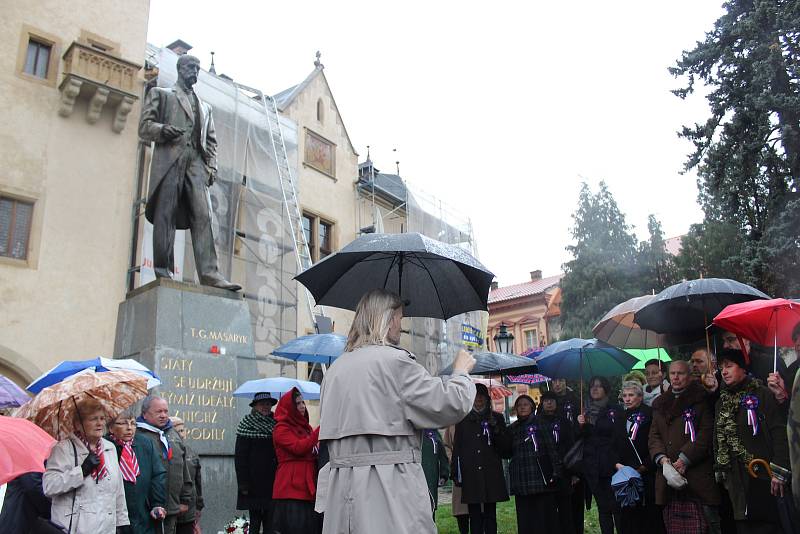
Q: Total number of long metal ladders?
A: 1